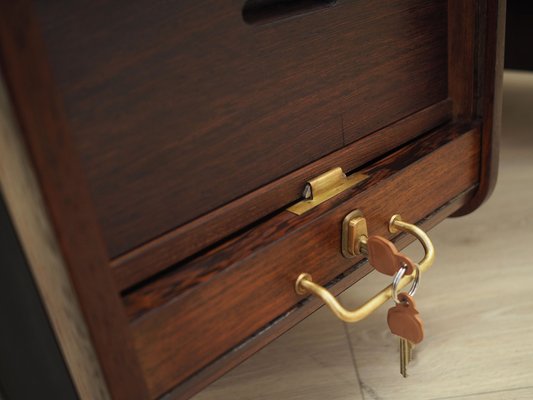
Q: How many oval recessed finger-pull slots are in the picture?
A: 1